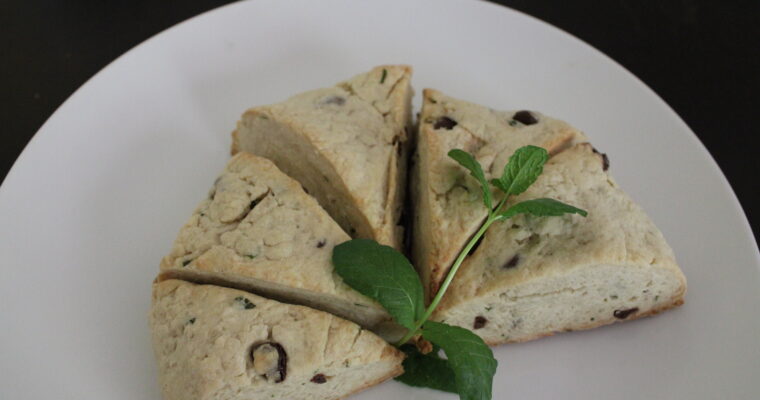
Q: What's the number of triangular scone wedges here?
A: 5